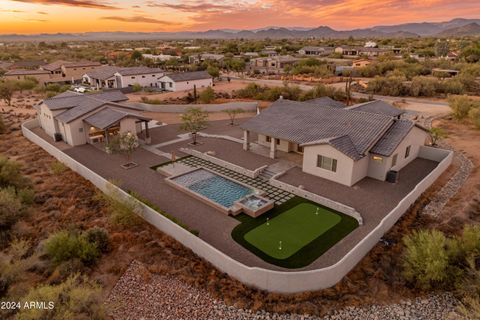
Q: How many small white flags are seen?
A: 3